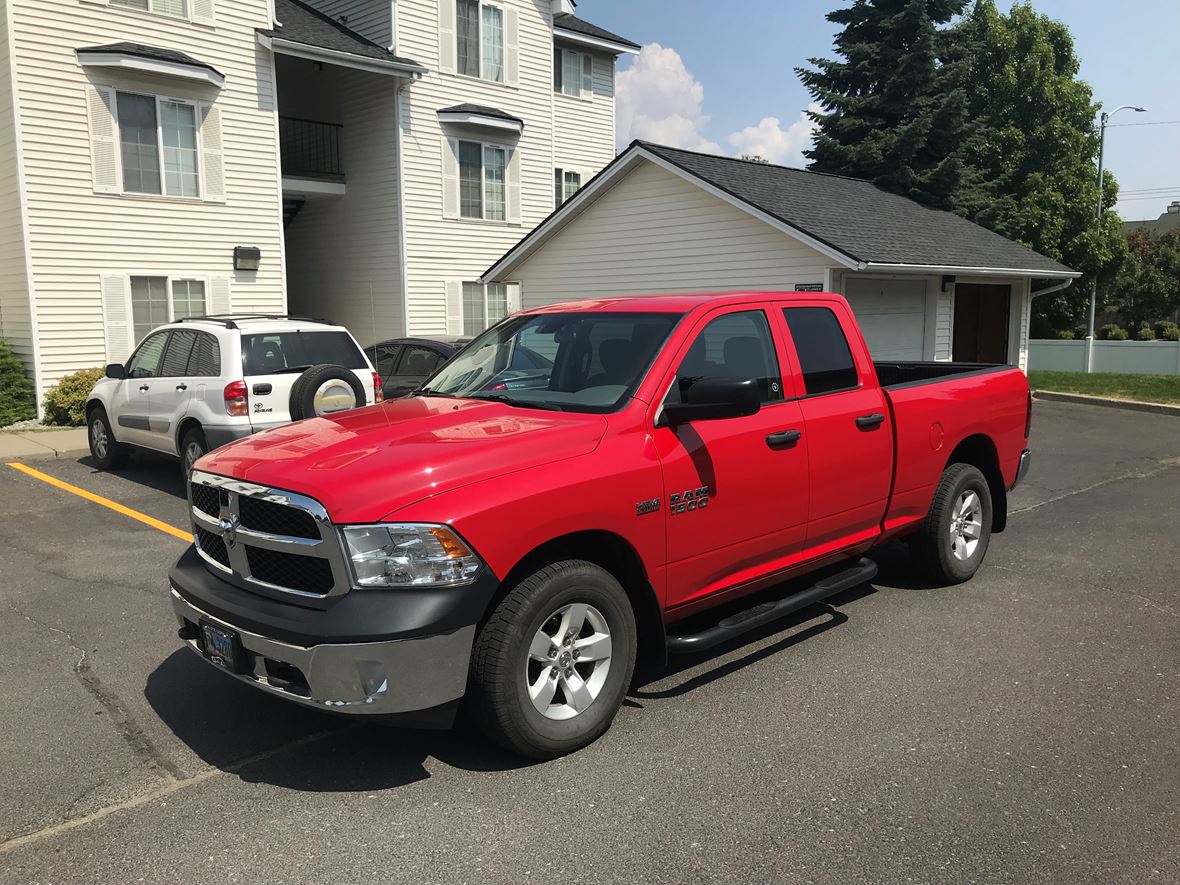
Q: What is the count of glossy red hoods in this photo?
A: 1